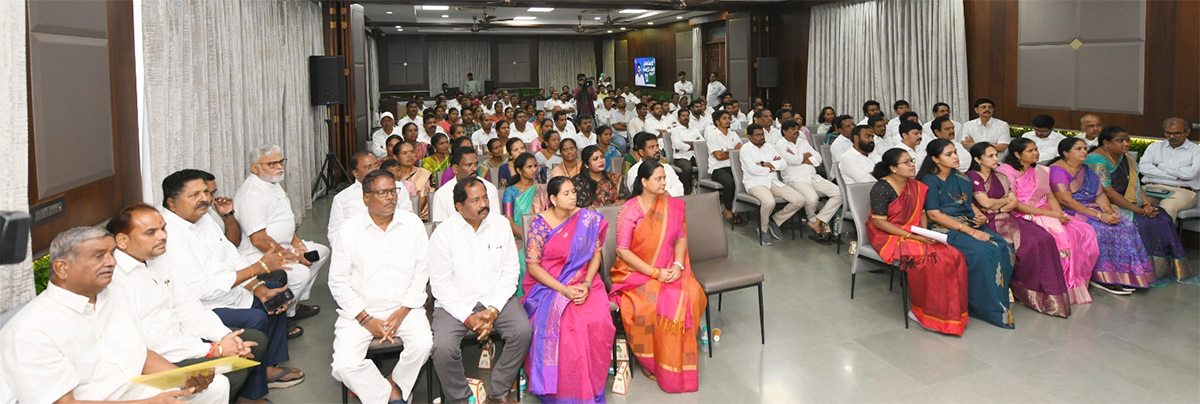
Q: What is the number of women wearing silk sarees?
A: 8